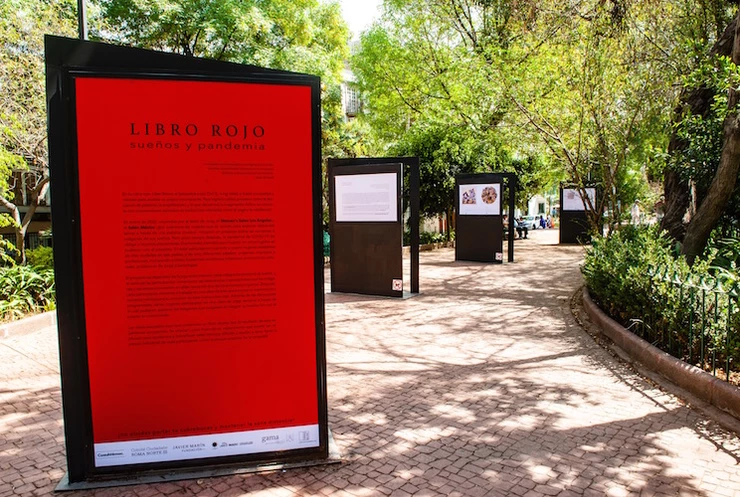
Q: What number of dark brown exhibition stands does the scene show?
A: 3